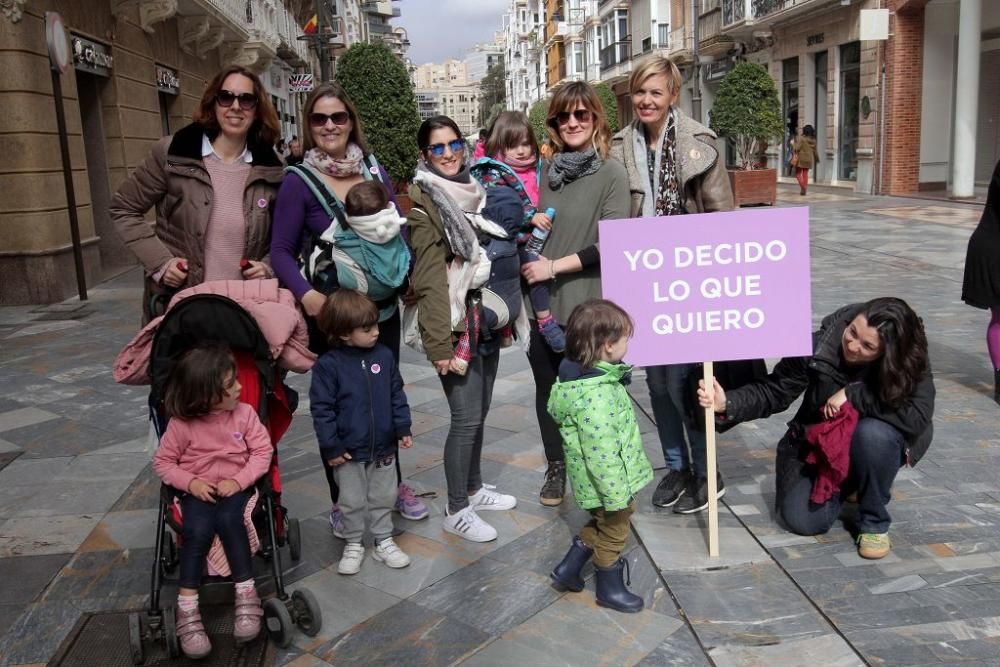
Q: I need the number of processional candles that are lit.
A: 0